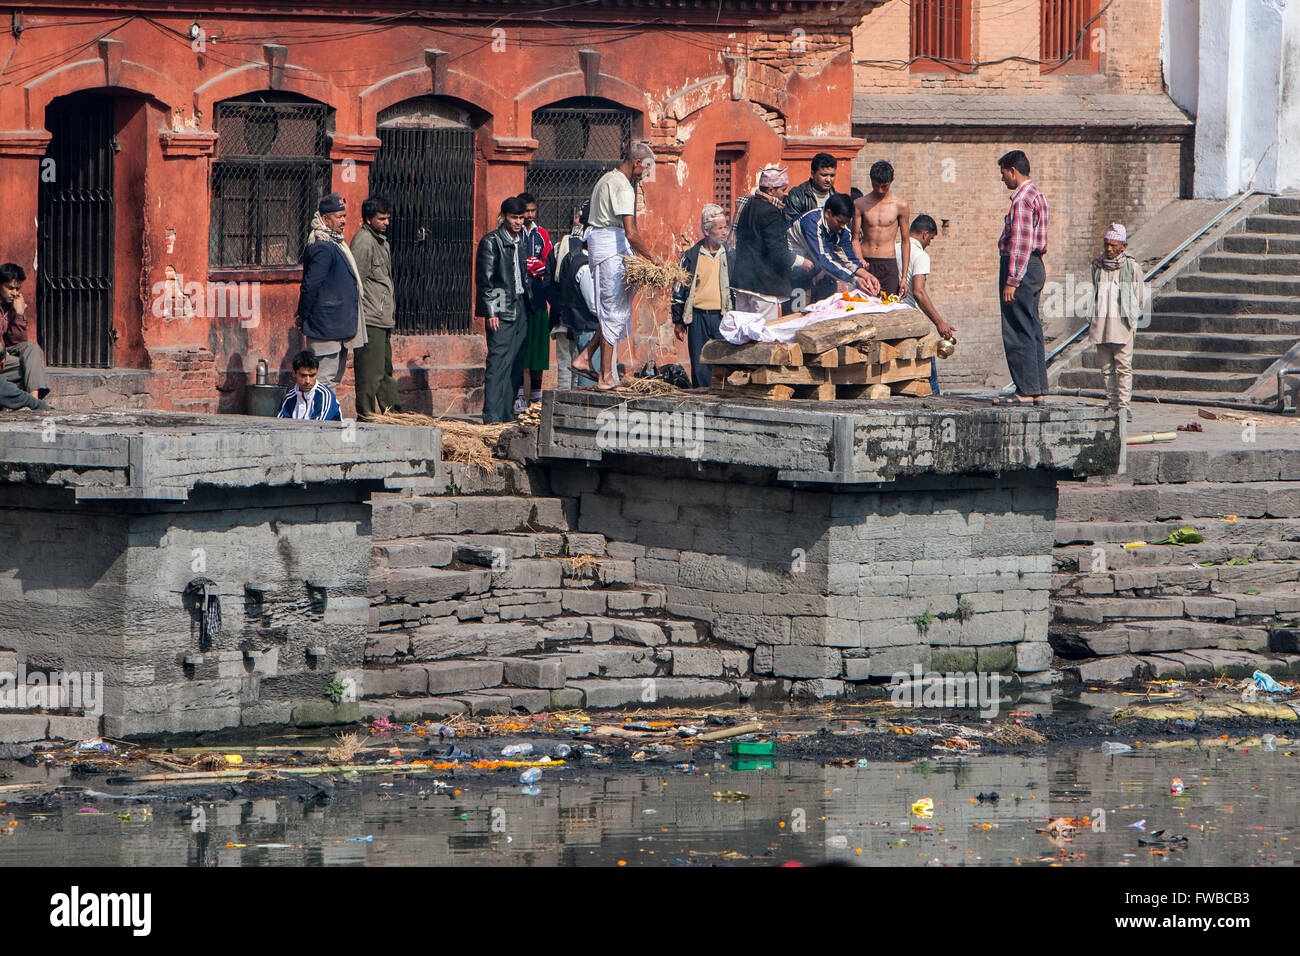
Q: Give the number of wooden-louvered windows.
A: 2